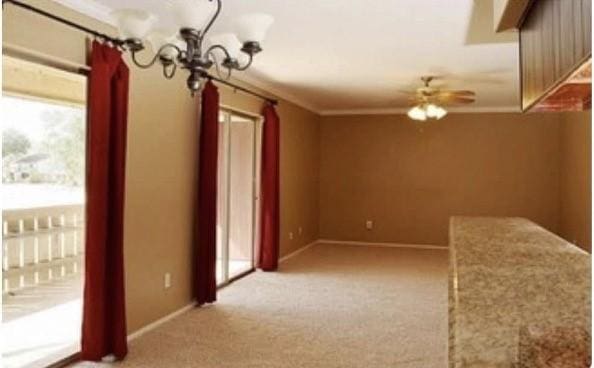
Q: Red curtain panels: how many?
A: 3